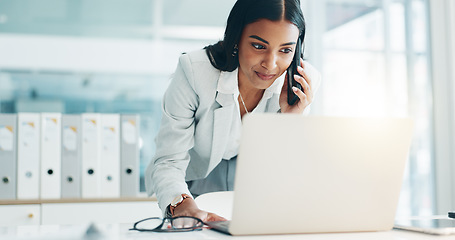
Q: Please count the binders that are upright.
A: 7